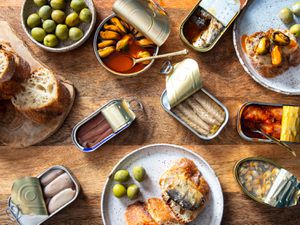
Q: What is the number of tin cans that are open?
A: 7